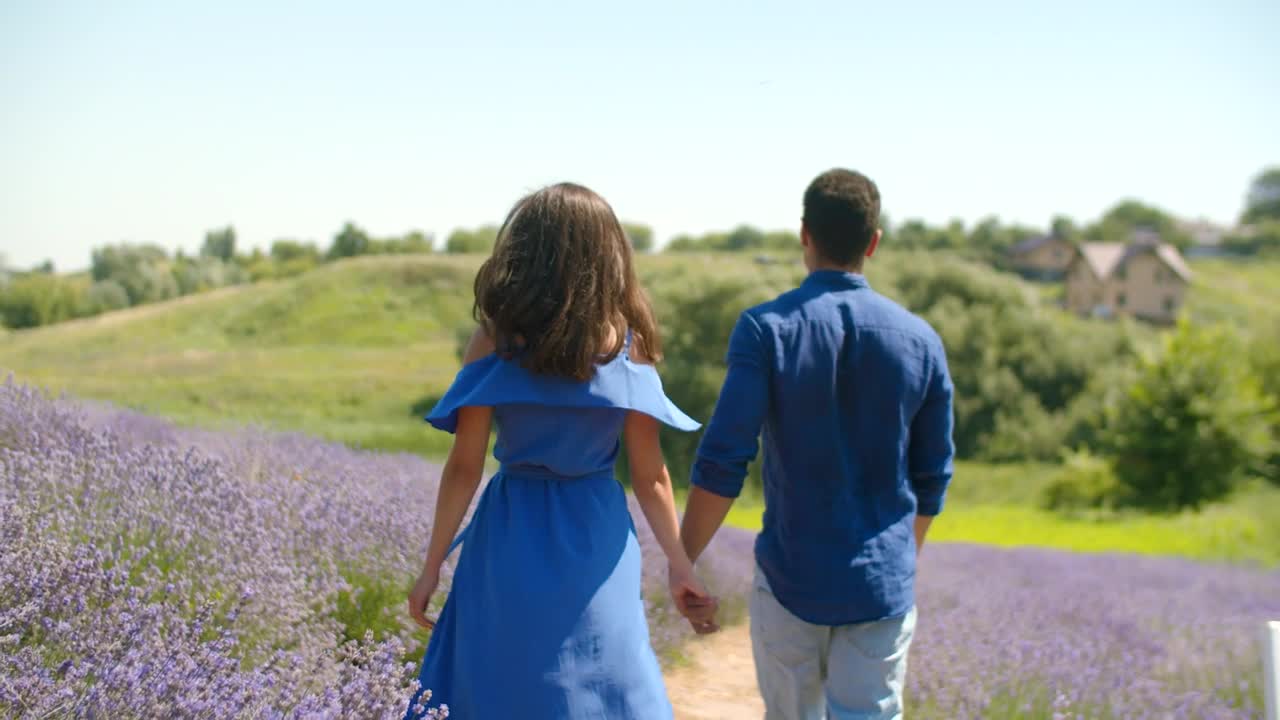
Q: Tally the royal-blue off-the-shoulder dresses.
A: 1